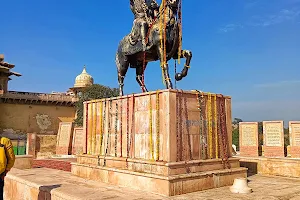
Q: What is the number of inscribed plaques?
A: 5